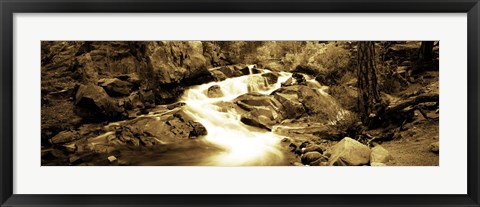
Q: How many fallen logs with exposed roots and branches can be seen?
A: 1